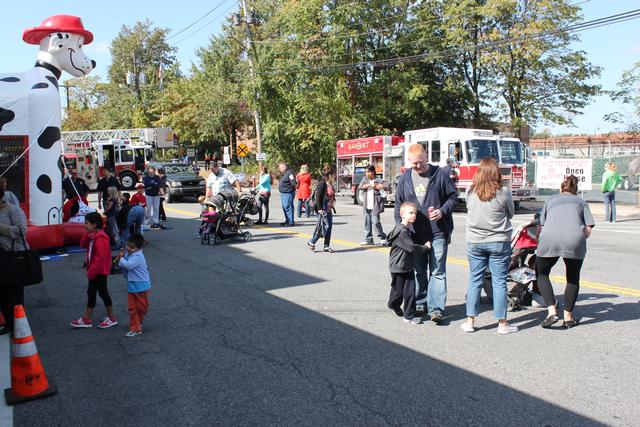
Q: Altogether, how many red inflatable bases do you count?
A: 1